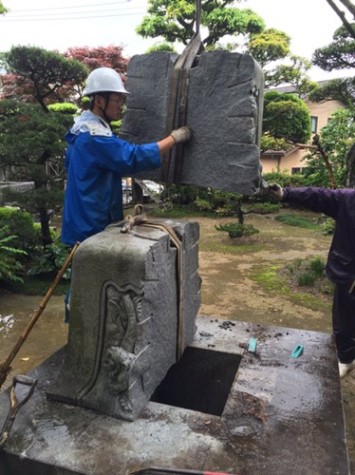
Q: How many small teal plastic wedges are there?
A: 2